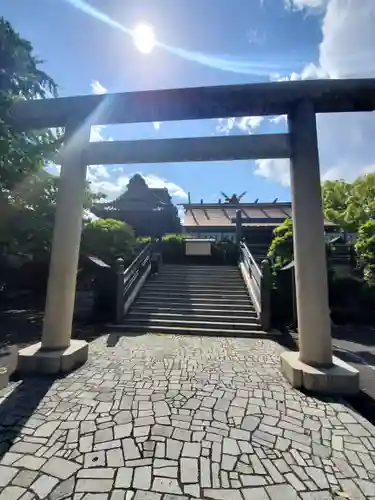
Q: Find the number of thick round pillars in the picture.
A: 2